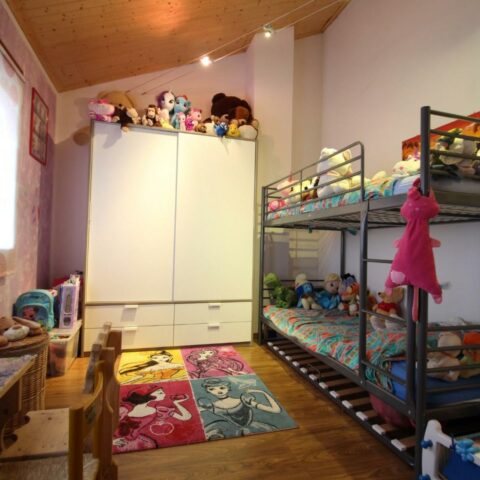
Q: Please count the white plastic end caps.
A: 13